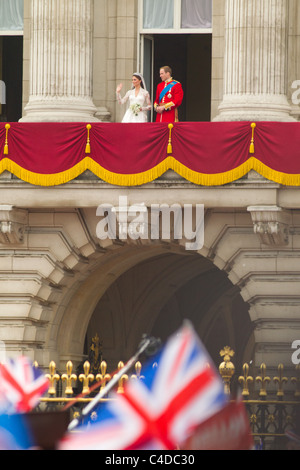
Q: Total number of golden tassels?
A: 4